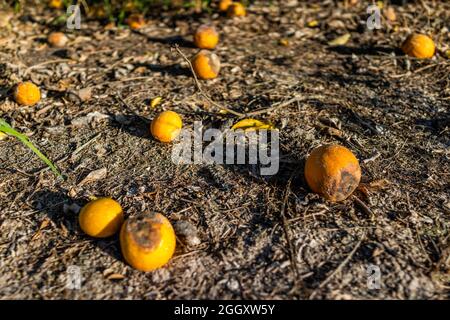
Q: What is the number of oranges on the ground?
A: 13